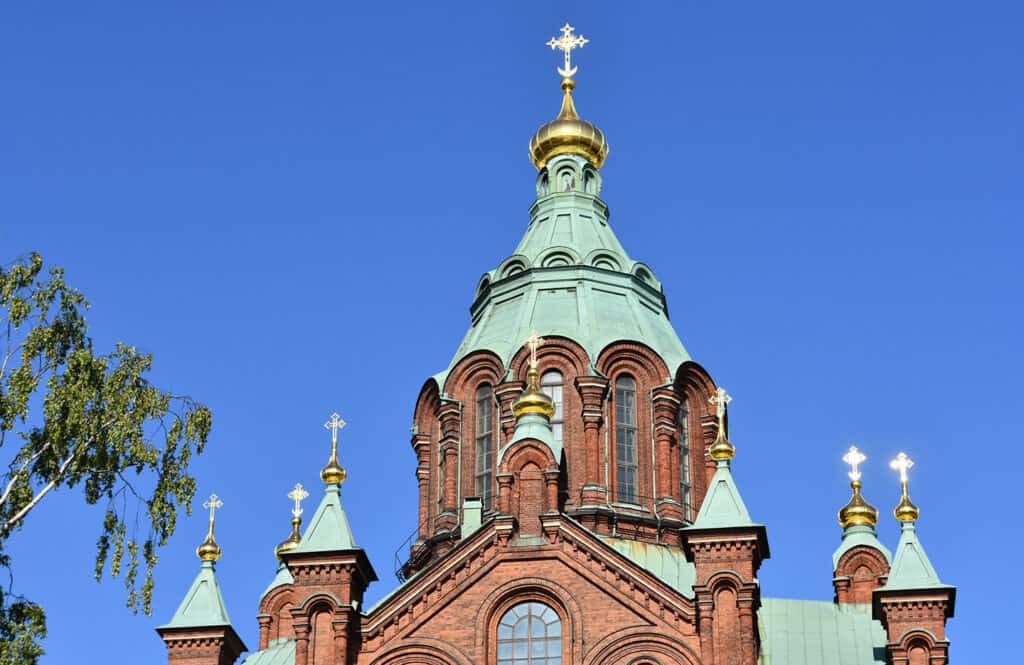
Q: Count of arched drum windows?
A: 4